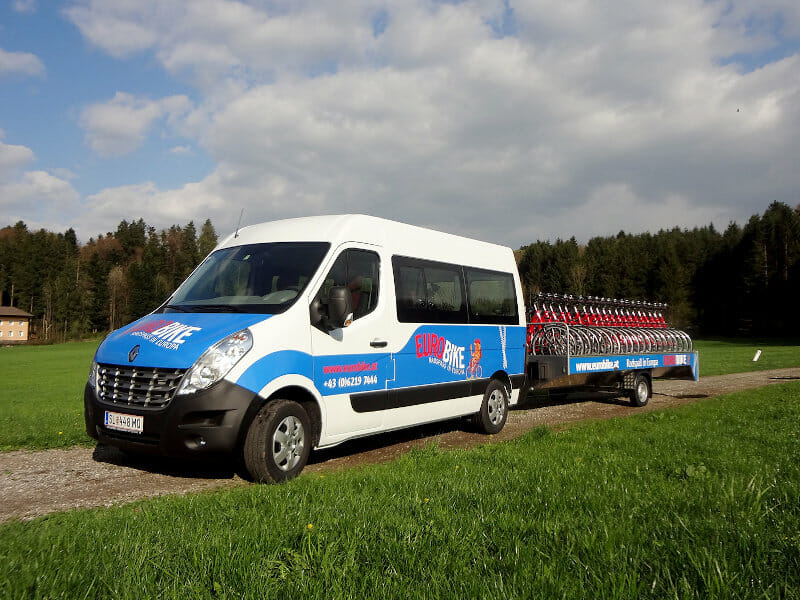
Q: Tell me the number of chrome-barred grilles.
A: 1